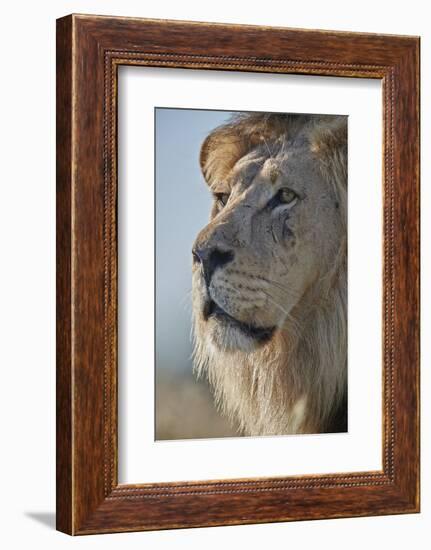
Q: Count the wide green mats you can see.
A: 0